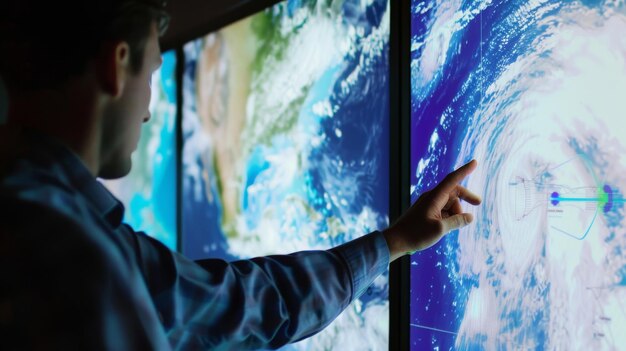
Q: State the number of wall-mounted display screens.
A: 3